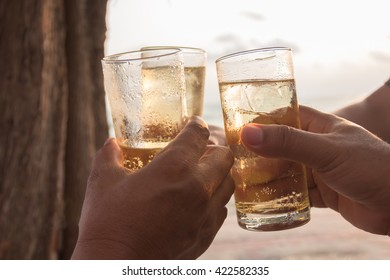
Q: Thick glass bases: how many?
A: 1